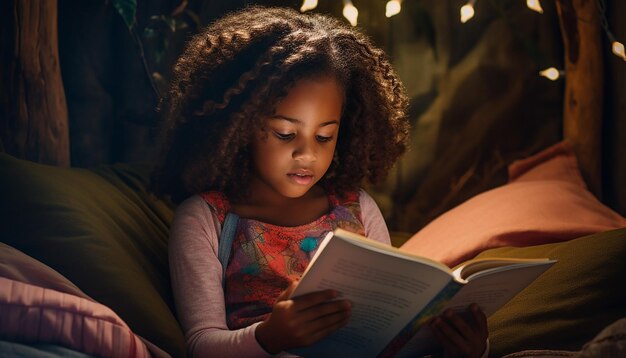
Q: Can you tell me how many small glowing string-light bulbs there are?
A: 7